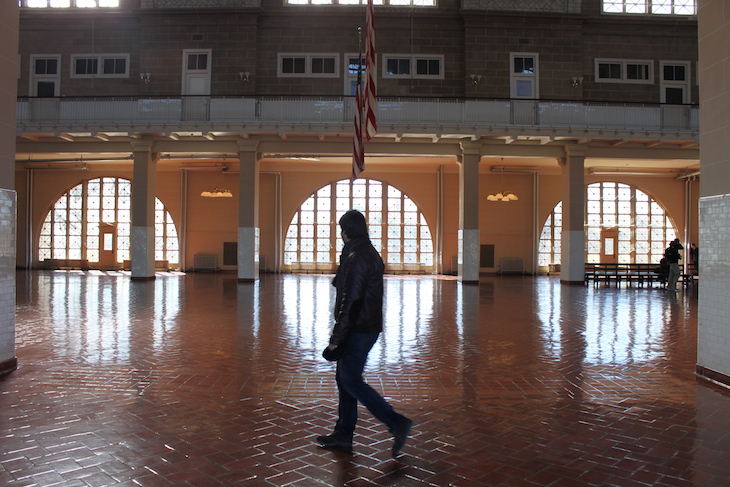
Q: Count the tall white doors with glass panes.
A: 5